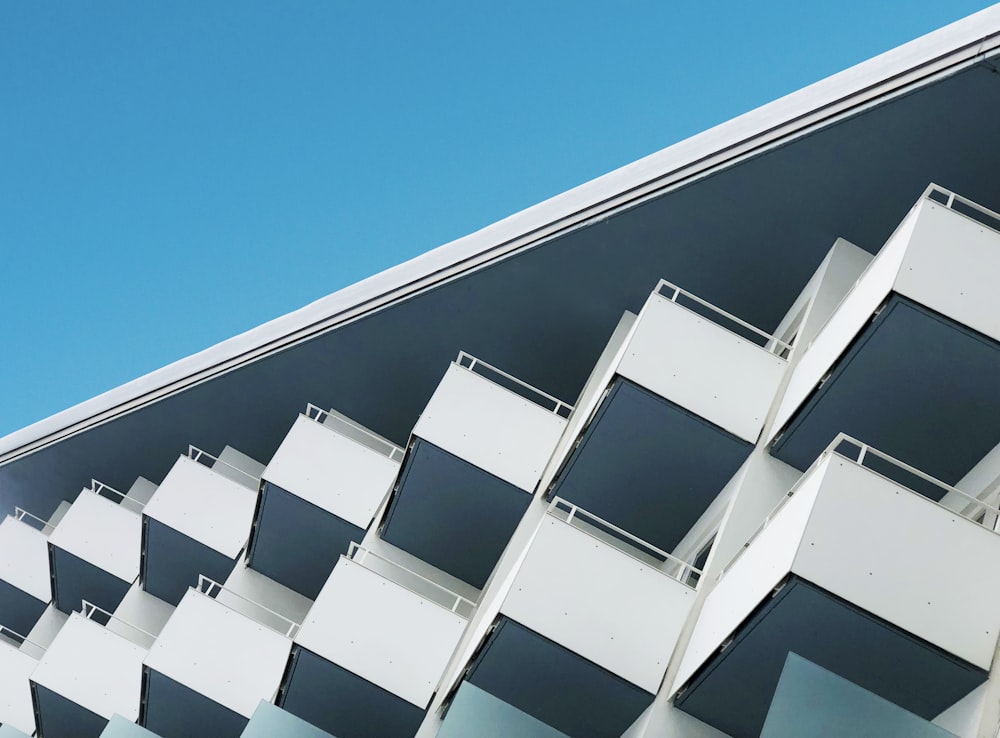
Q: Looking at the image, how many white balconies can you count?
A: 13